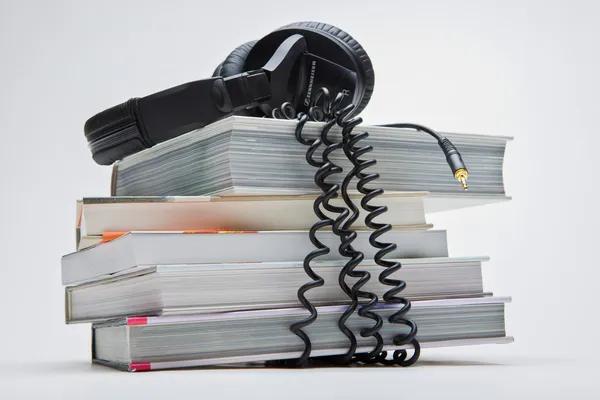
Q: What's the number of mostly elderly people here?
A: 0